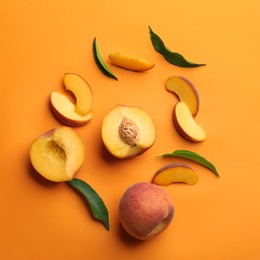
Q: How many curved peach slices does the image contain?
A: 6